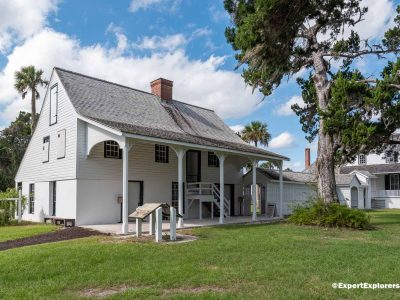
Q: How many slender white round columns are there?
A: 5